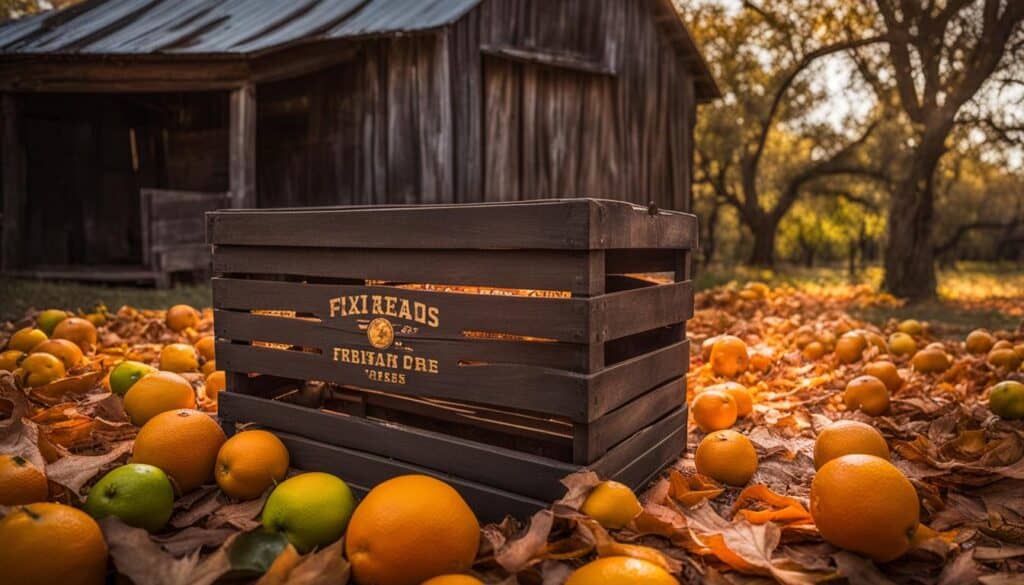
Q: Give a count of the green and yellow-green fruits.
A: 5